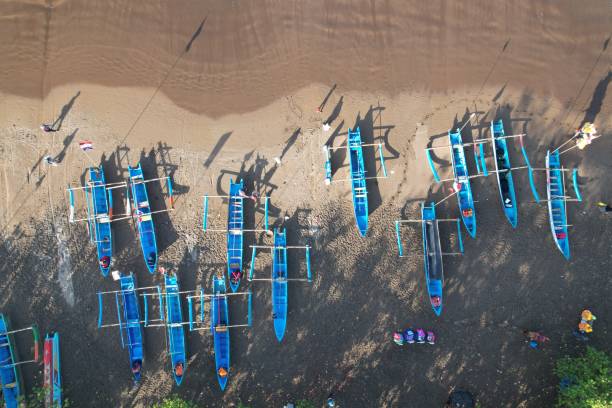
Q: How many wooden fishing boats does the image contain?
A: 14